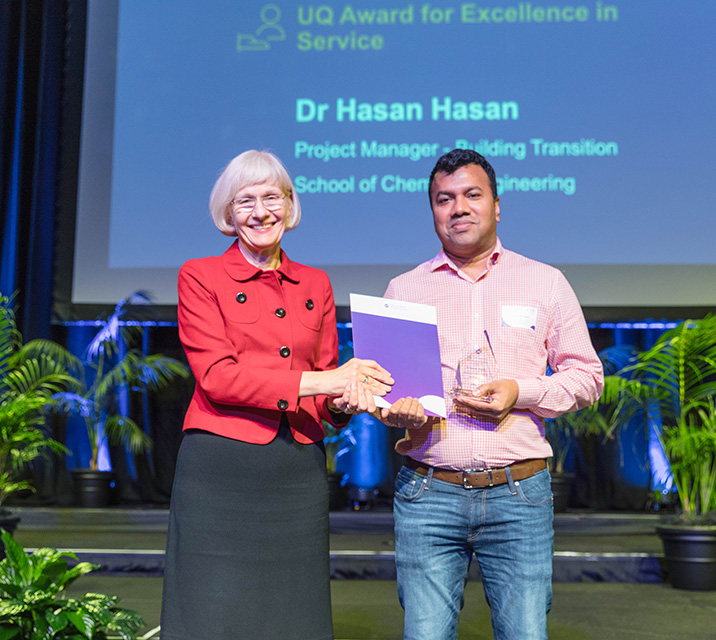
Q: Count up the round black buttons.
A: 5